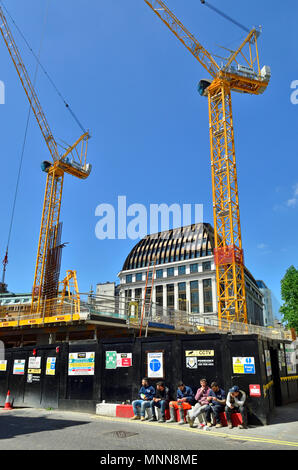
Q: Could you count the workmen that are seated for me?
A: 6